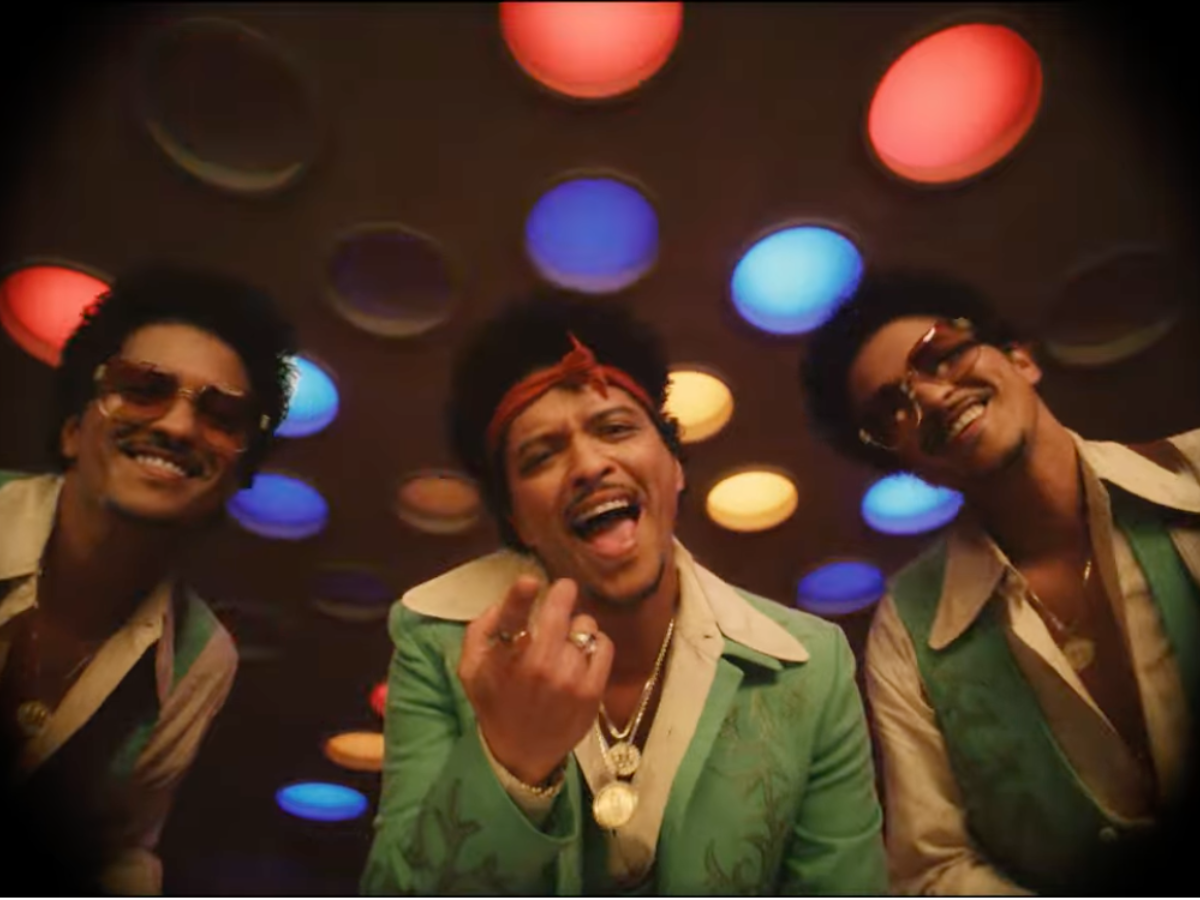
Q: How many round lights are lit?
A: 14